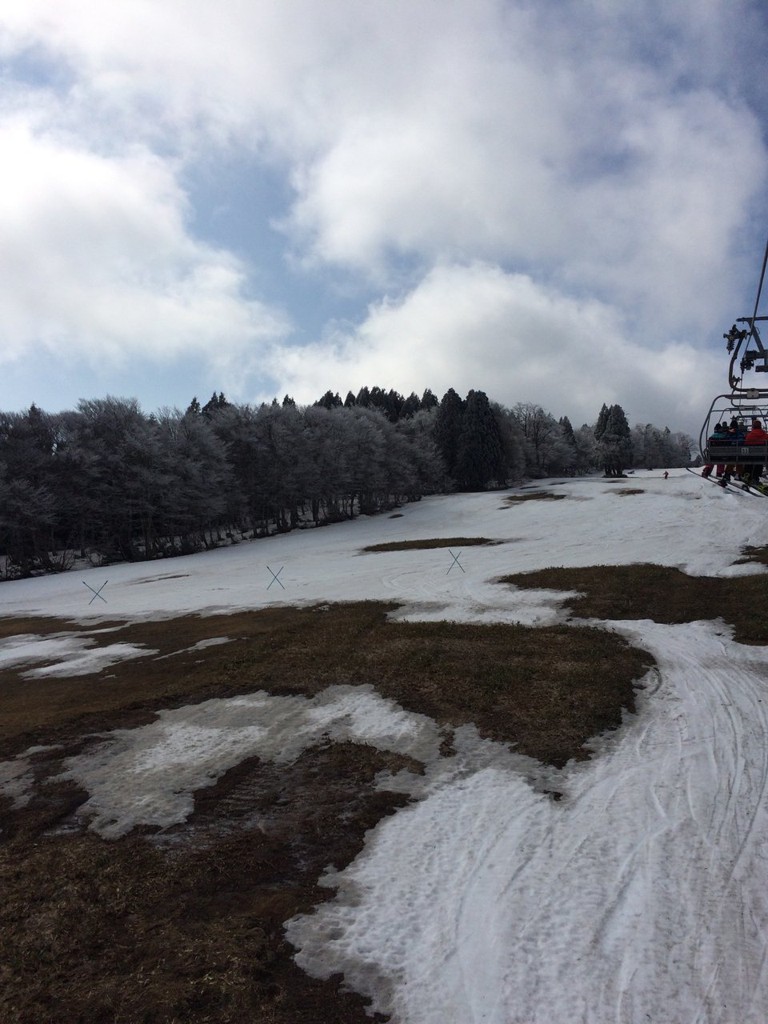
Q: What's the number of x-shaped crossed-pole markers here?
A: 3